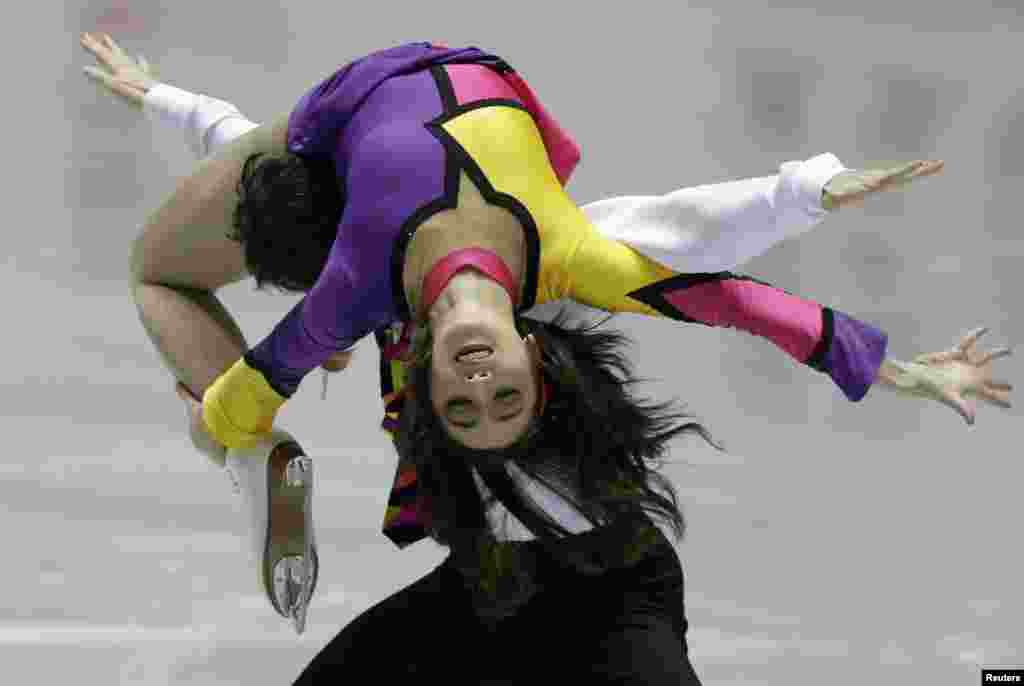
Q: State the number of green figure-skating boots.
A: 0